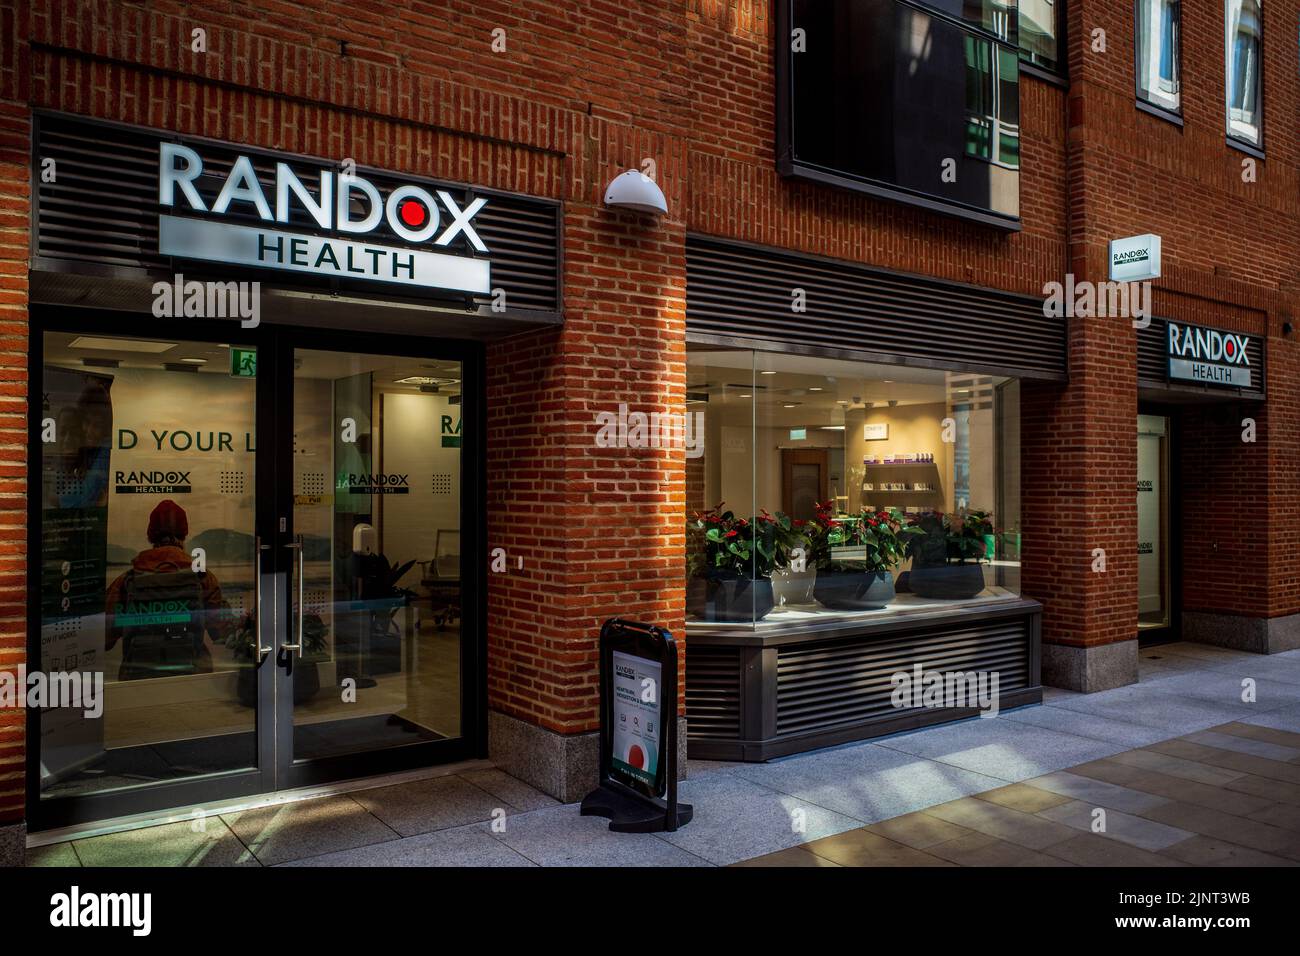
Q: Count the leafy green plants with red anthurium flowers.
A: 3